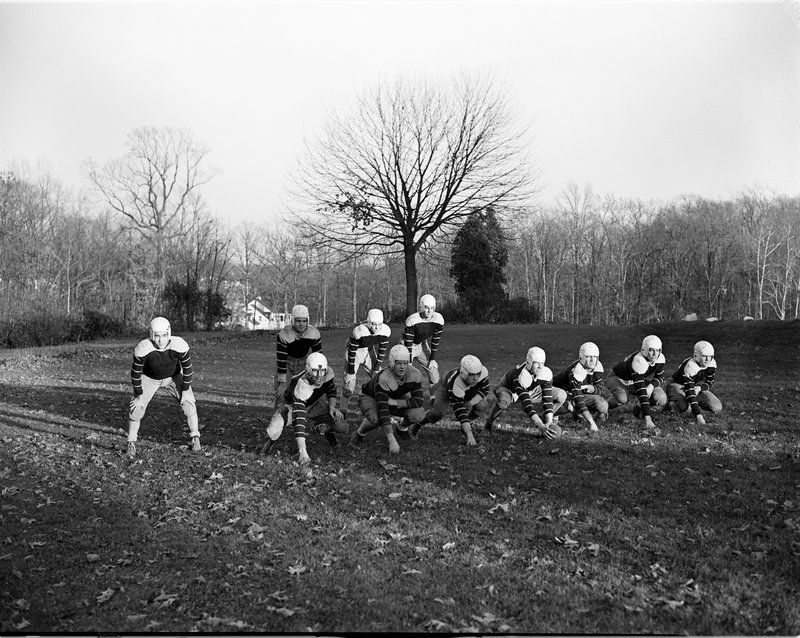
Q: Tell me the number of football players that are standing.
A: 4